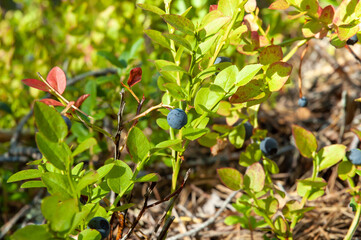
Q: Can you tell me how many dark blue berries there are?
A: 9